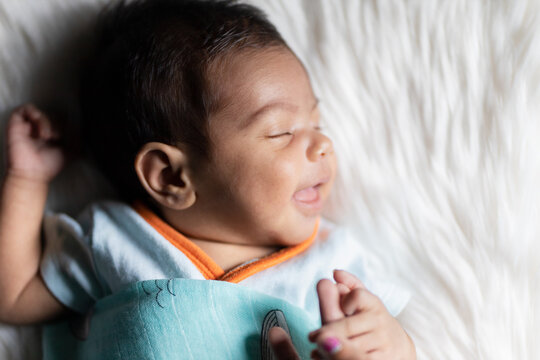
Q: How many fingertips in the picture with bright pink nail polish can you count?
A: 1